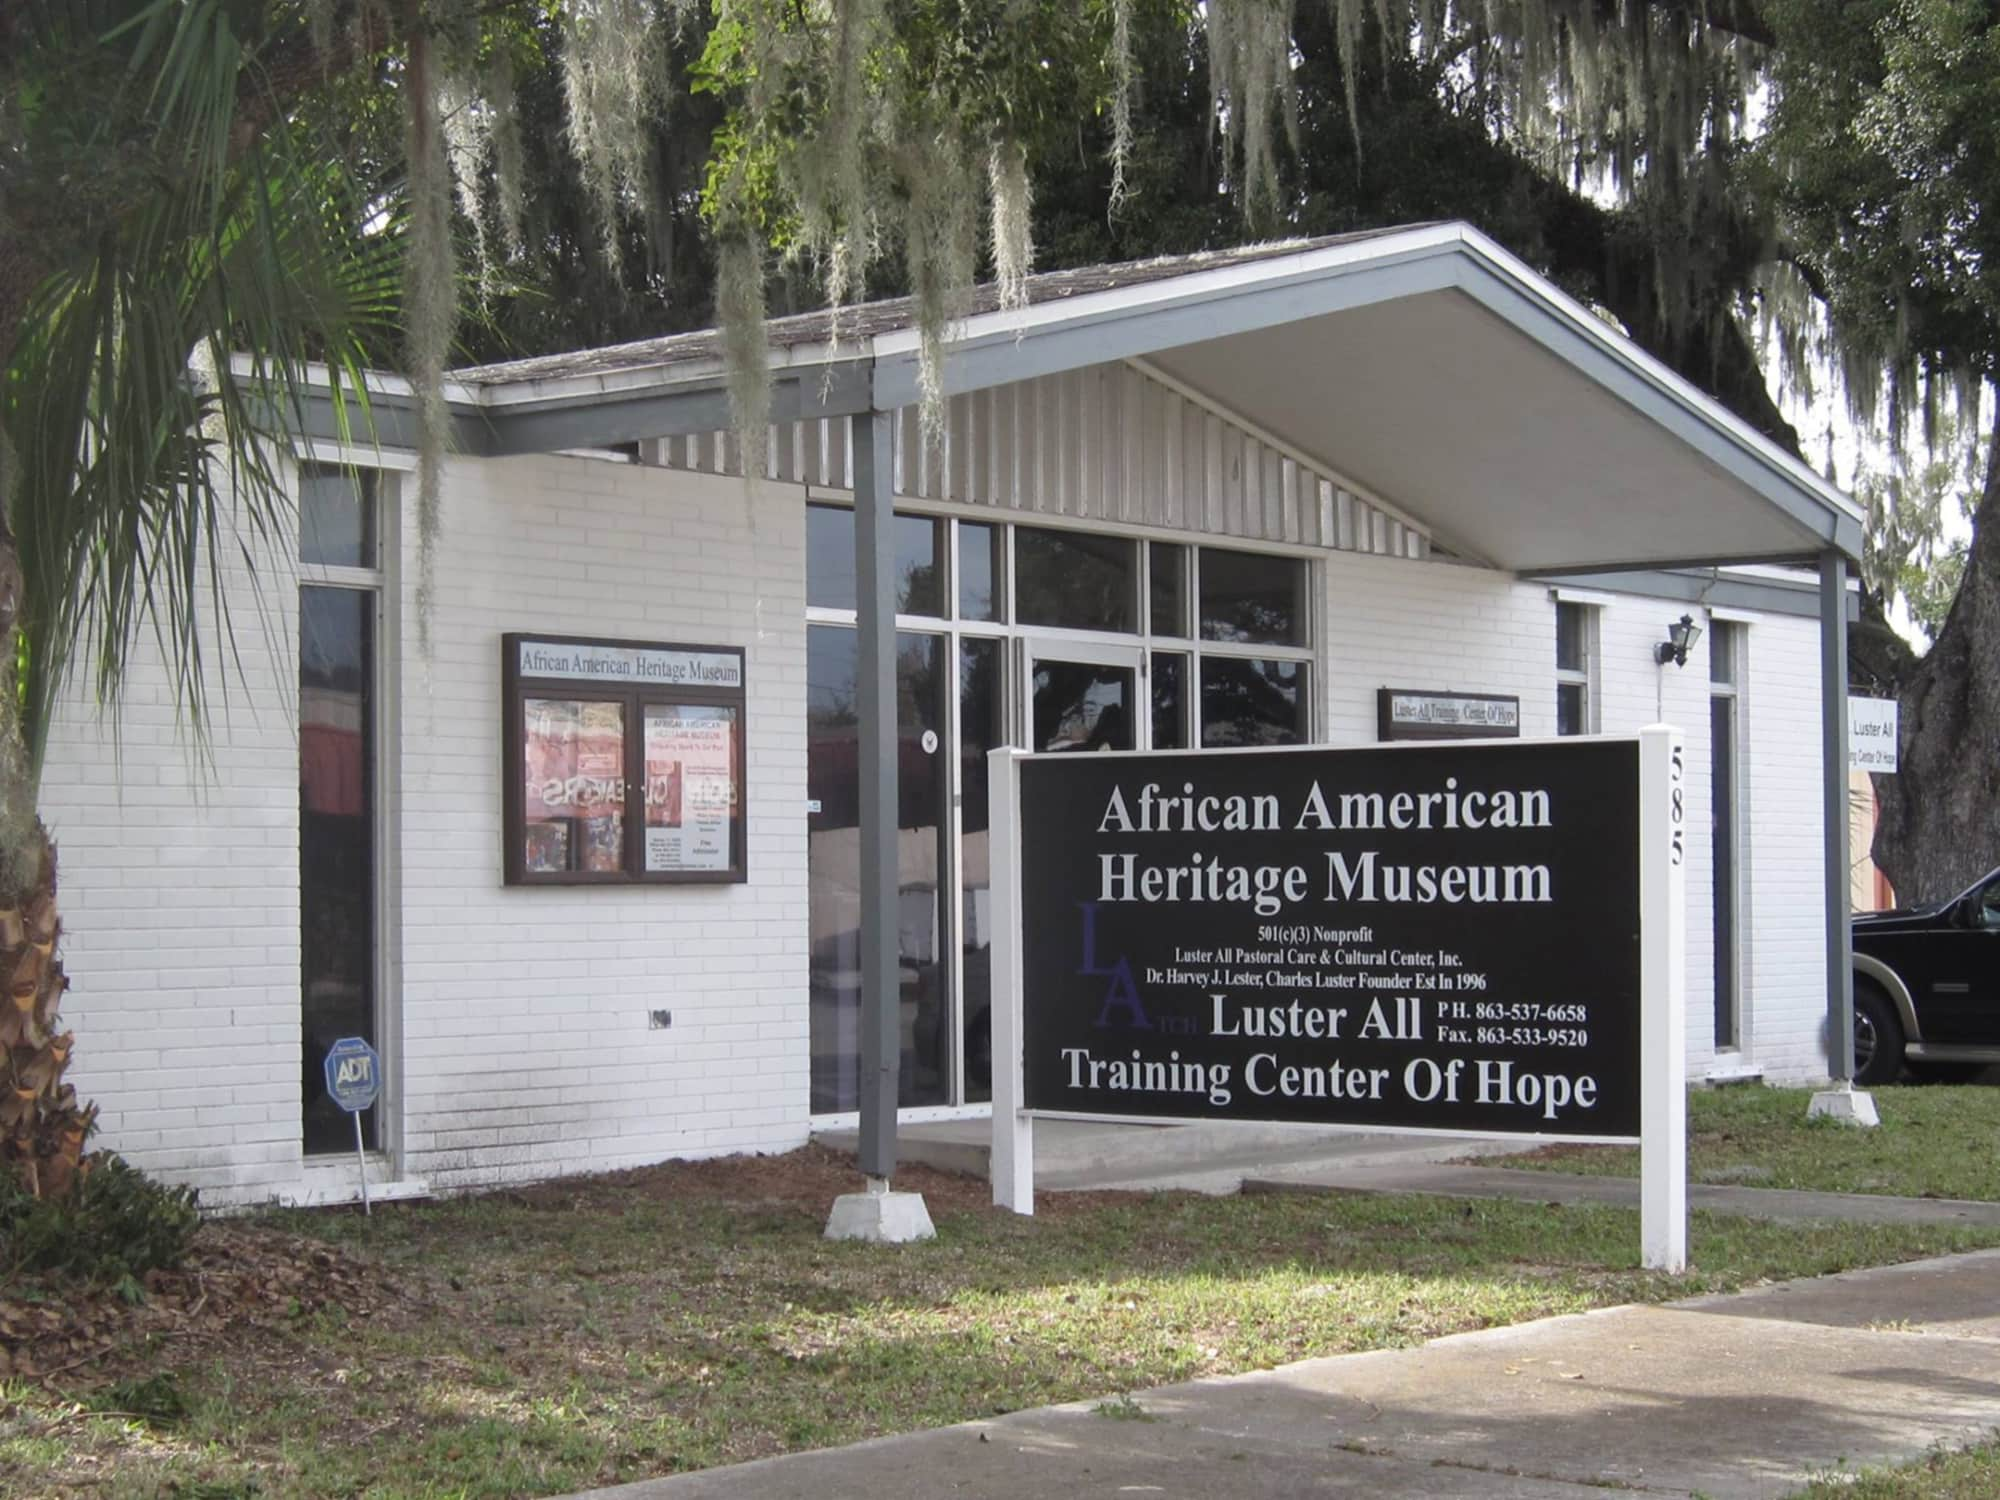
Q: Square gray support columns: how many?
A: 2